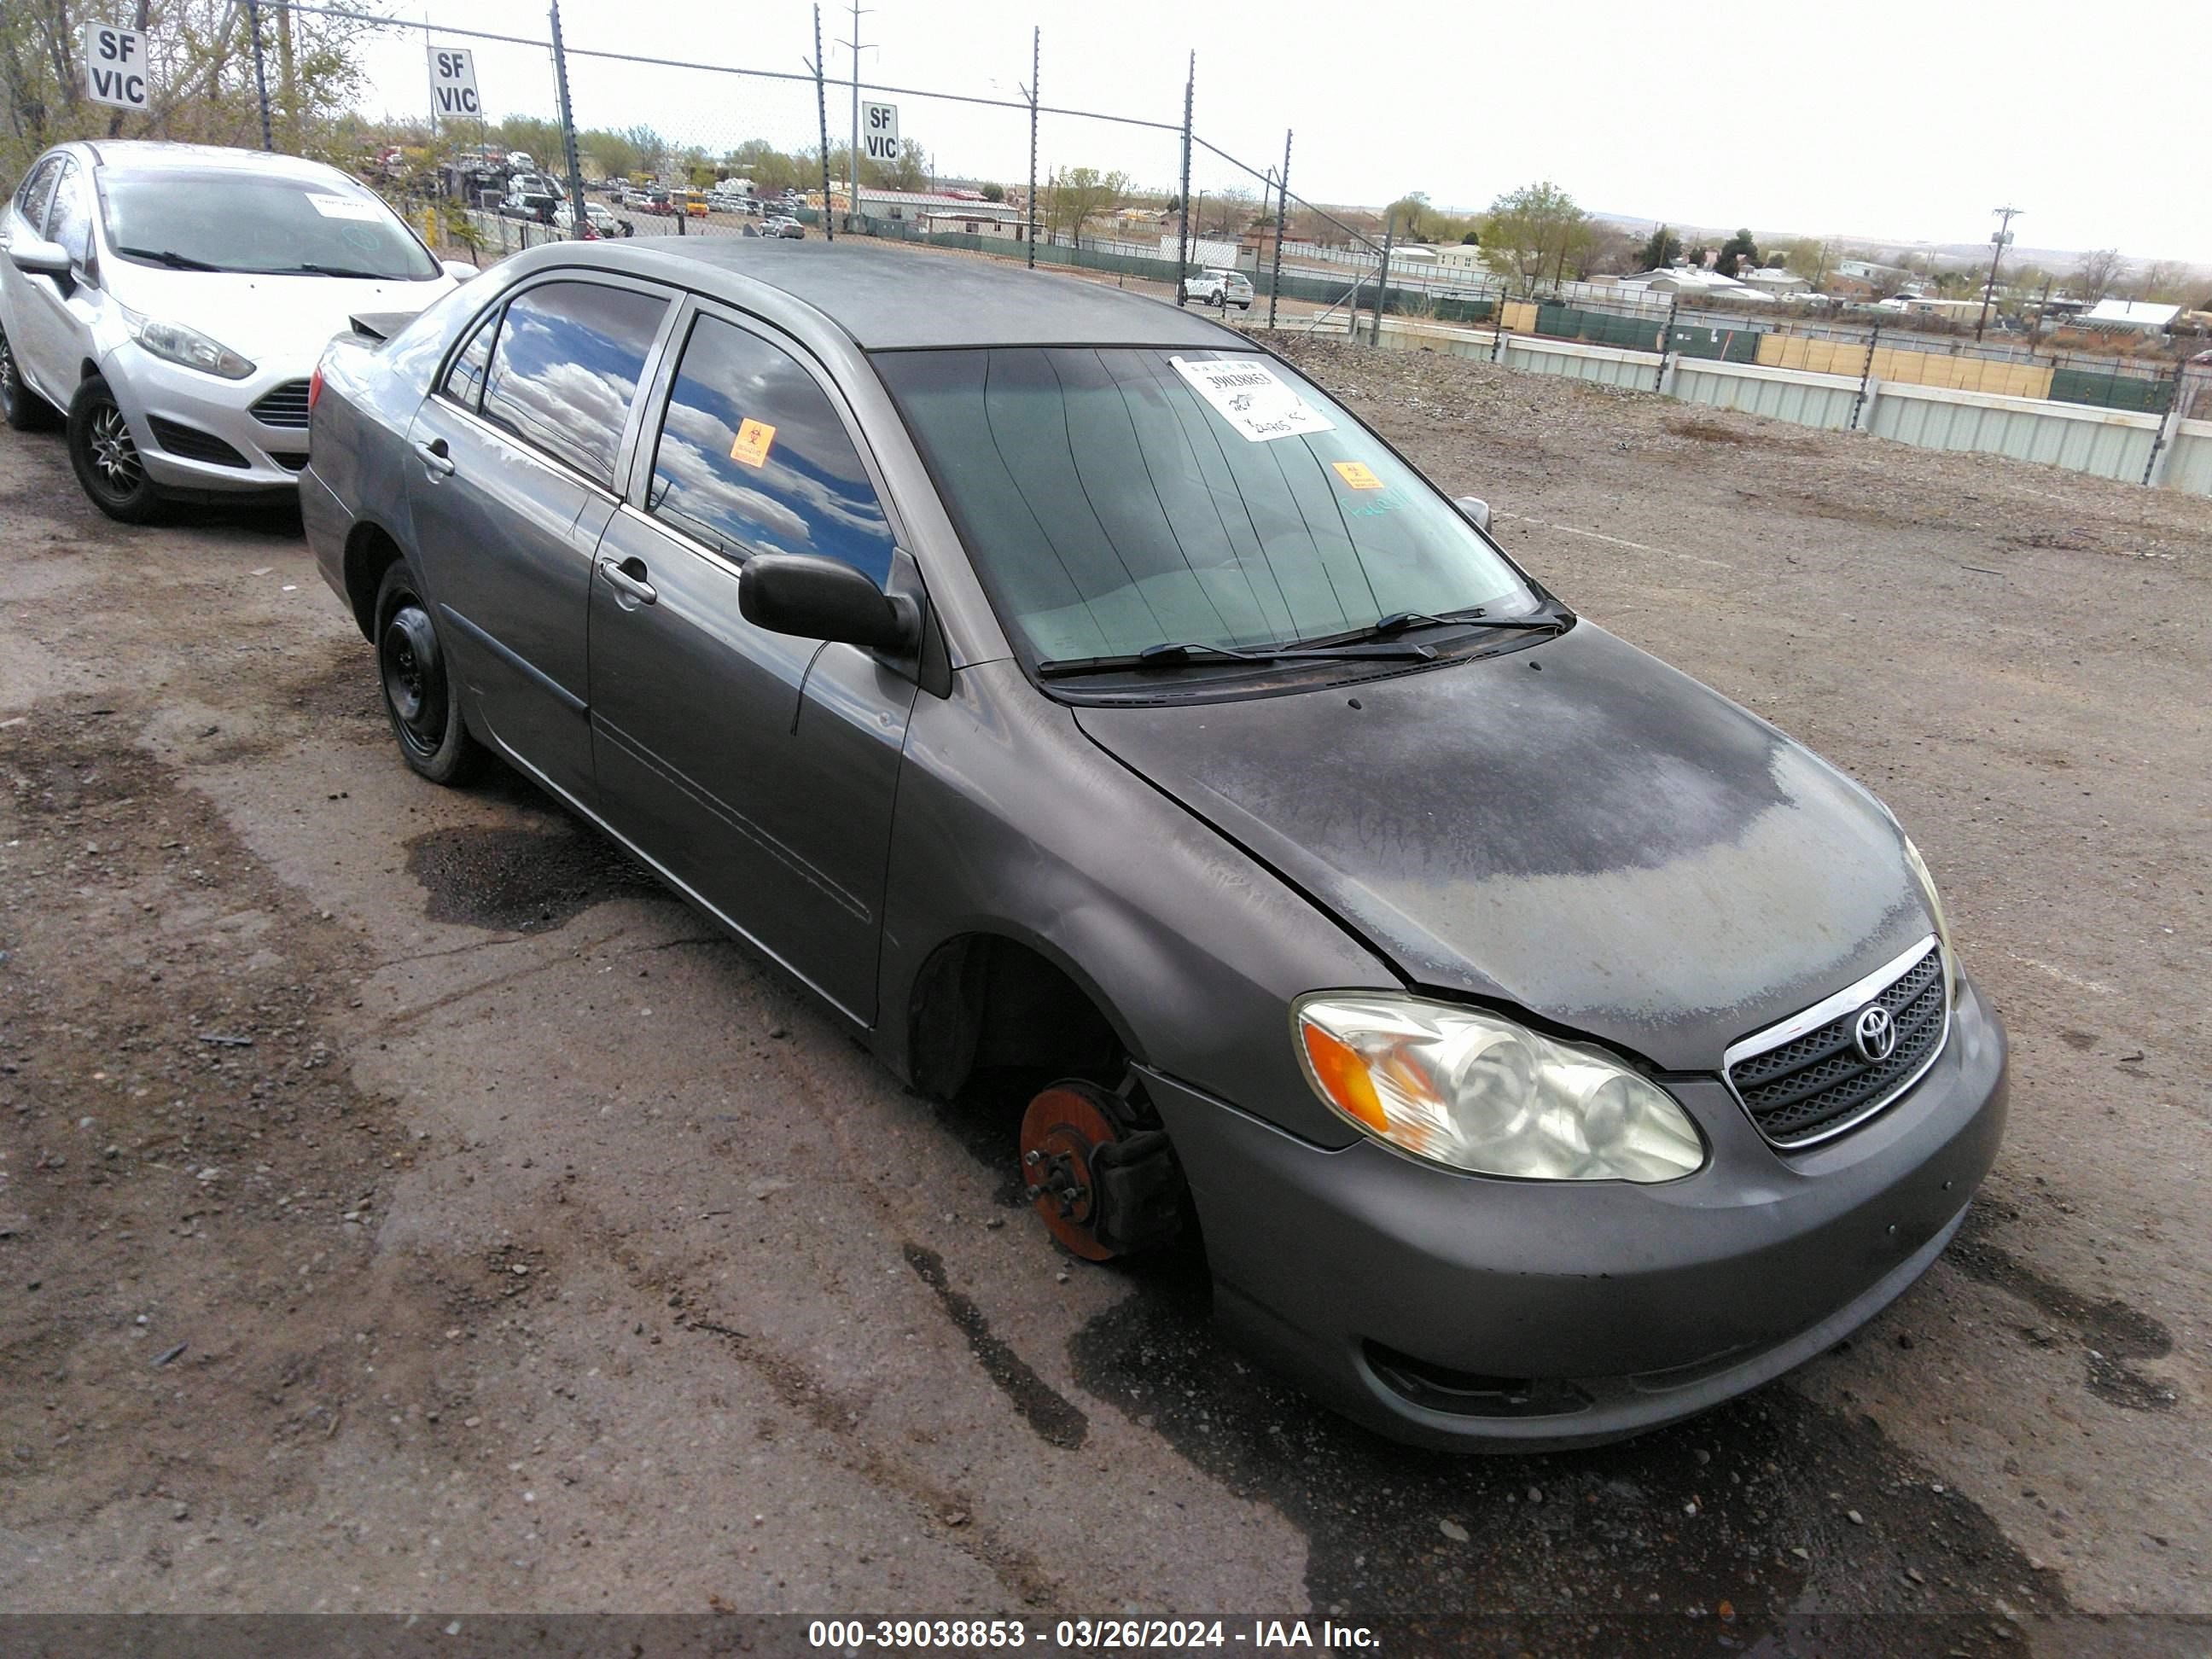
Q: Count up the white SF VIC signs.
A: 3